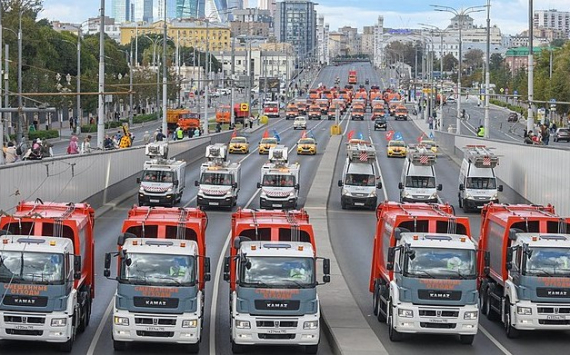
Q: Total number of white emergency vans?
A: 6